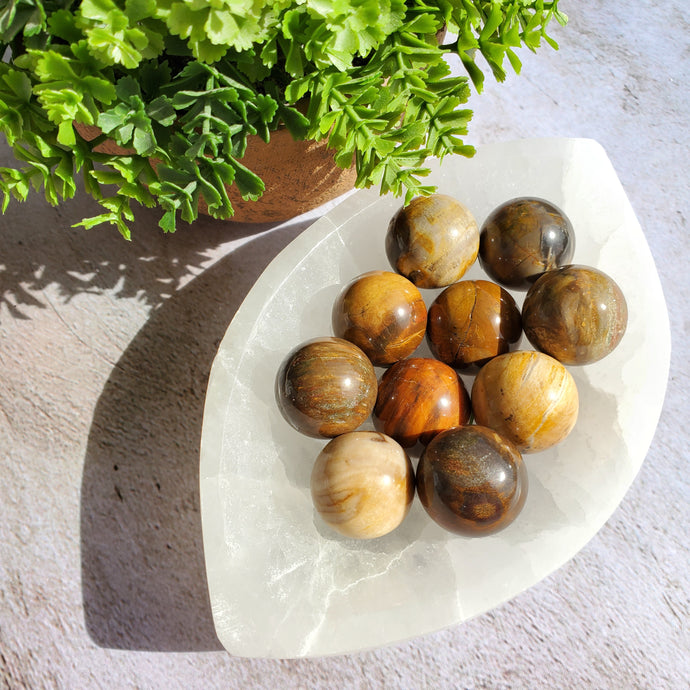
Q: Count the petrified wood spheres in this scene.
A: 10